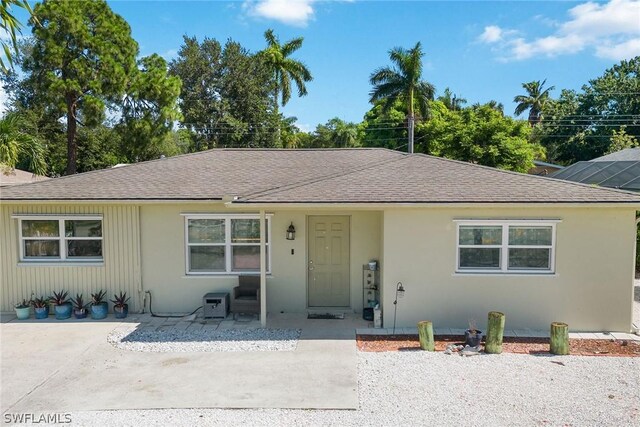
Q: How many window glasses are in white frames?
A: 12